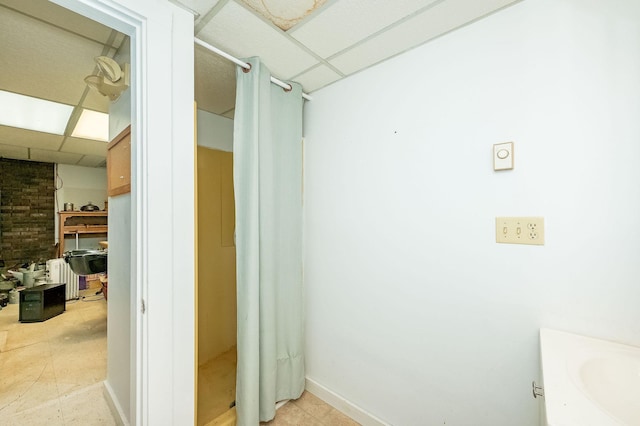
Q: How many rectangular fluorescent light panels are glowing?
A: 2